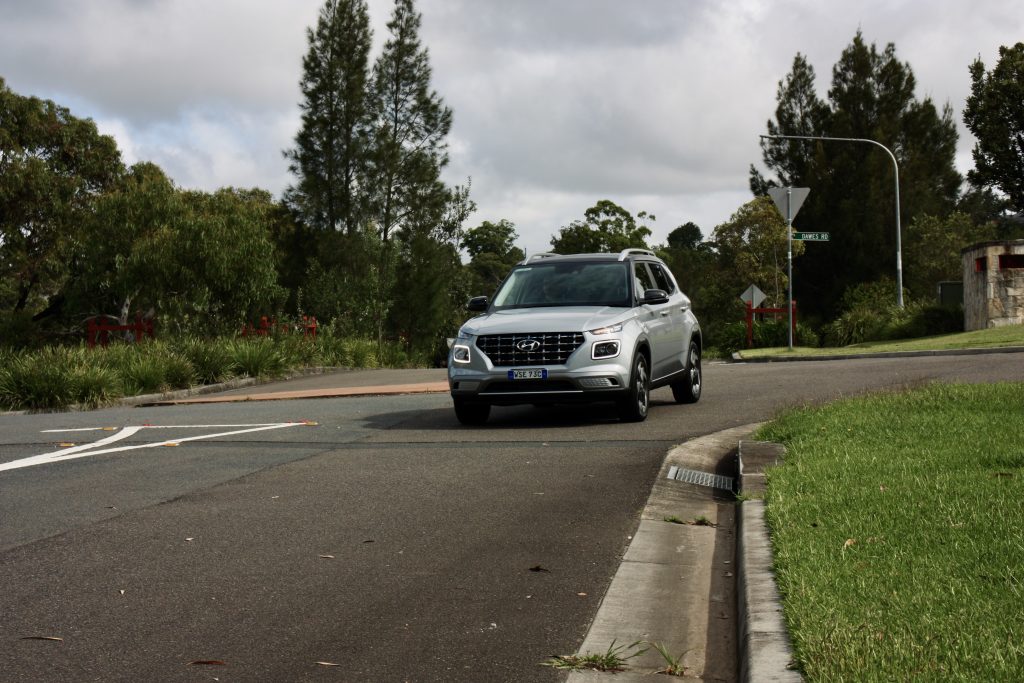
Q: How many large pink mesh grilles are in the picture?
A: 0